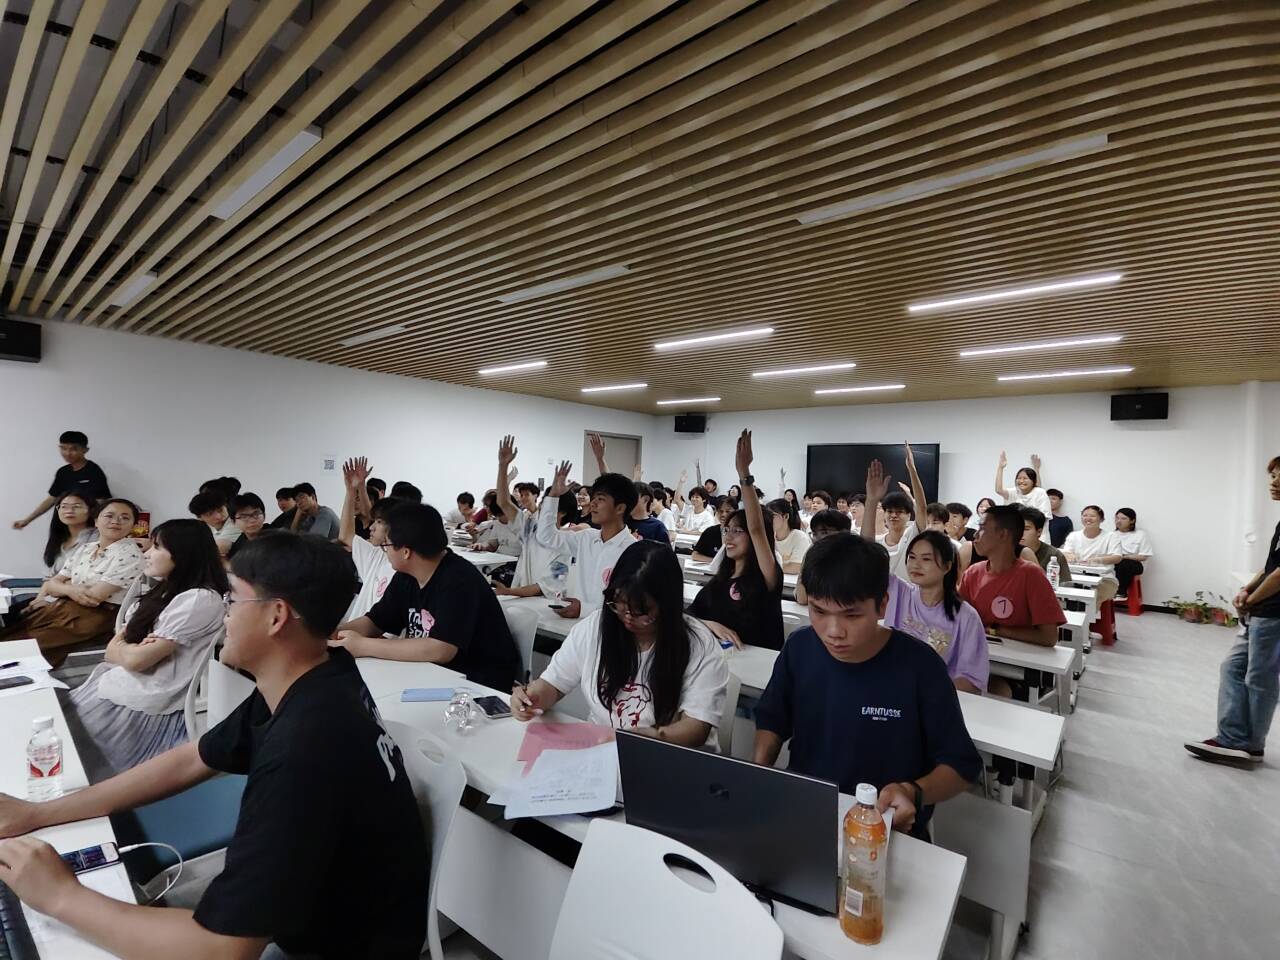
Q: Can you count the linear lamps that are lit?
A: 9